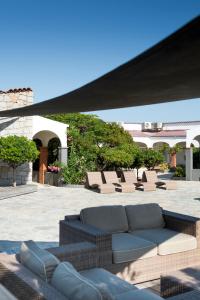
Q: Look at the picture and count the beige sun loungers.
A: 4